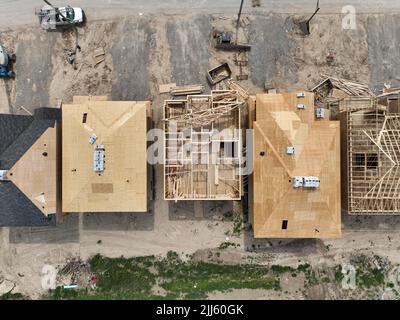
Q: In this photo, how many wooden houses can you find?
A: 5